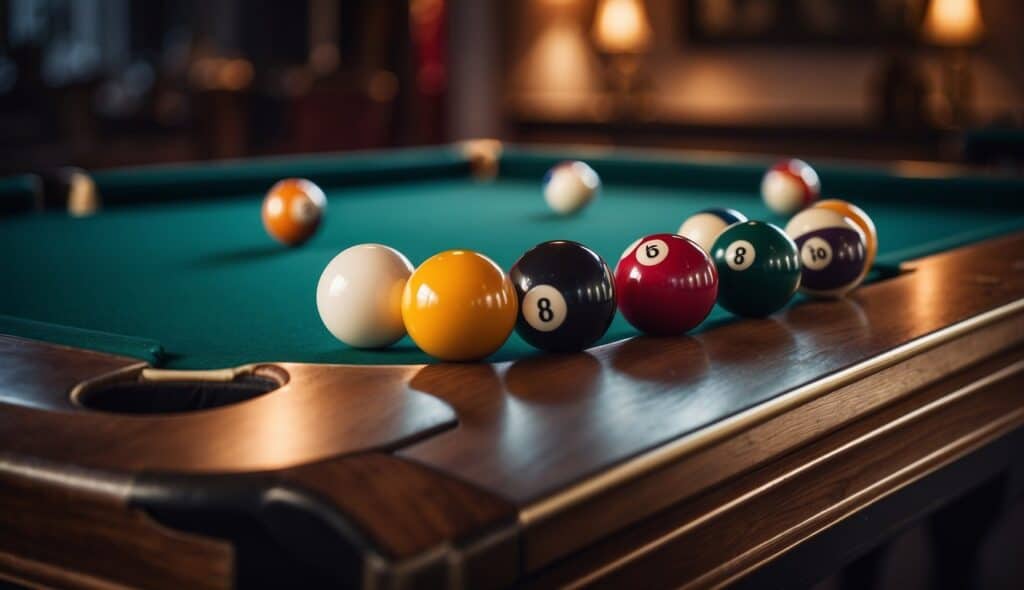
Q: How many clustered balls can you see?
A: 8